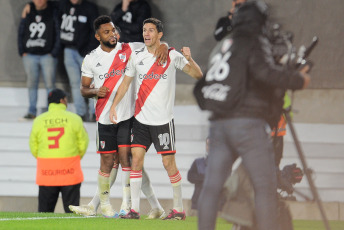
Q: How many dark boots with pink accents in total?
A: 2